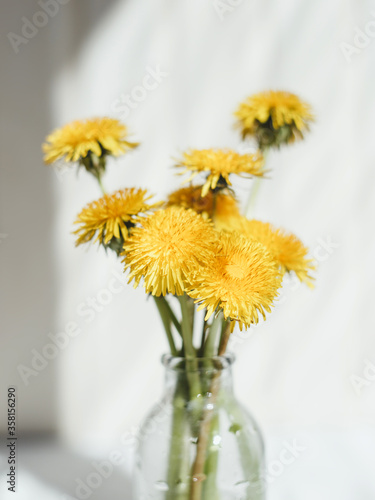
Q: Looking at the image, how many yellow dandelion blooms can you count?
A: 8